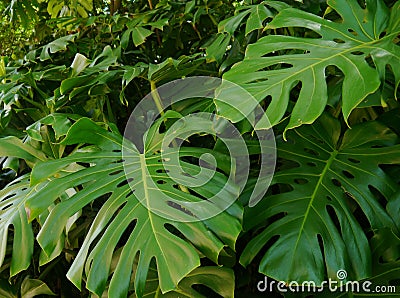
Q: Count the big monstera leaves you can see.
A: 3